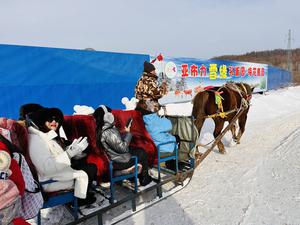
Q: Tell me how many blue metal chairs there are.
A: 3